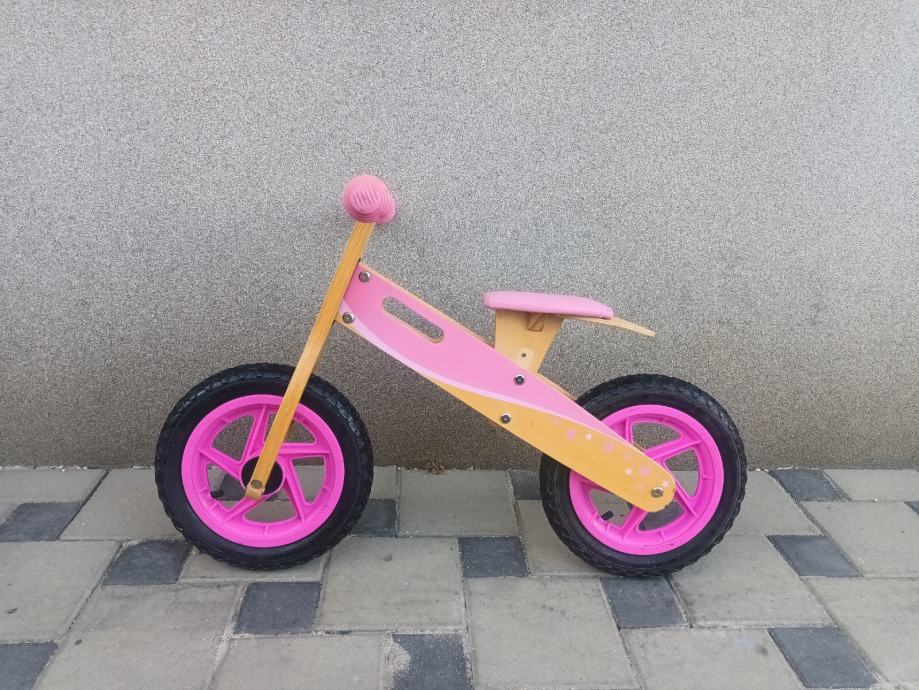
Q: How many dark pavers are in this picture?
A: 15